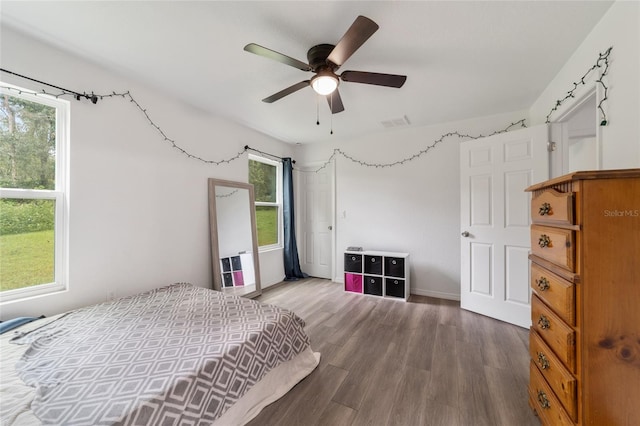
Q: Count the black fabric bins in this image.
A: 5